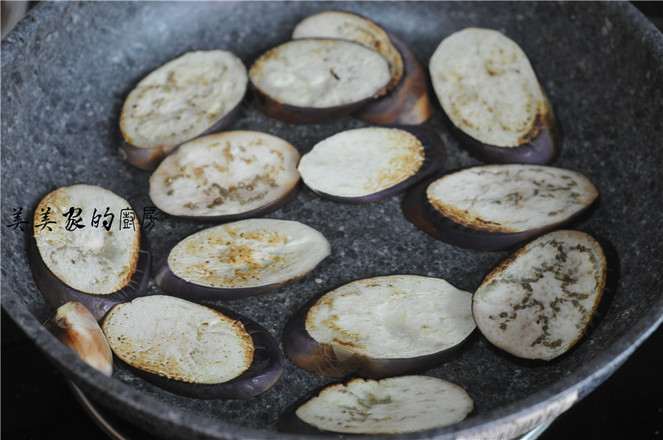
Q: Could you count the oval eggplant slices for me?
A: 13